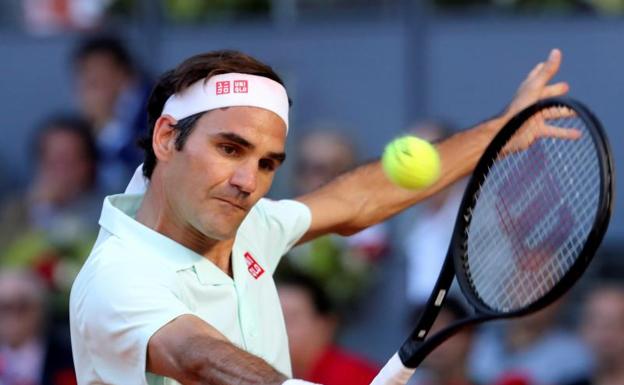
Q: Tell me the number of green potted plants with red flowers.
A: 2